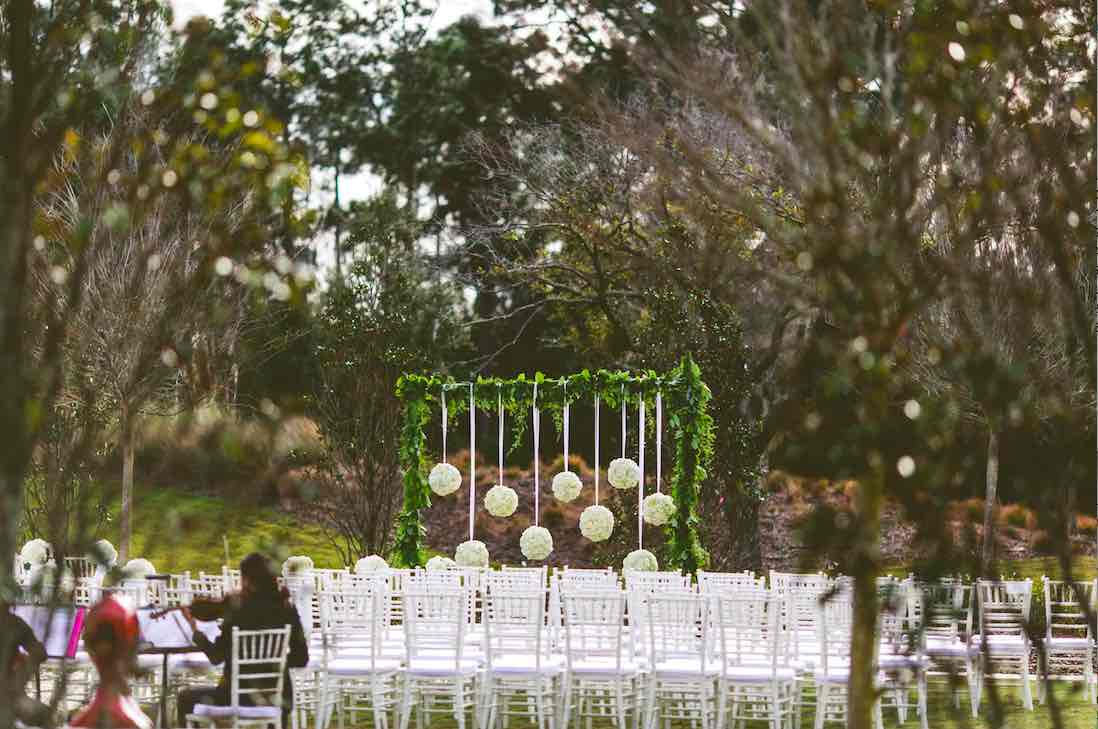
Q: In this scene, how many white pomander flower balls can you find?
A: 15